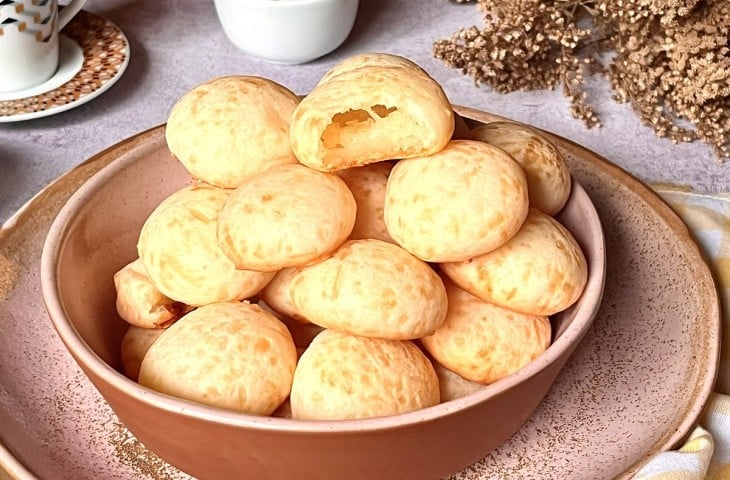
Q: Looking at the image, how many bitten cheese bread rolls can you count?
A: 1